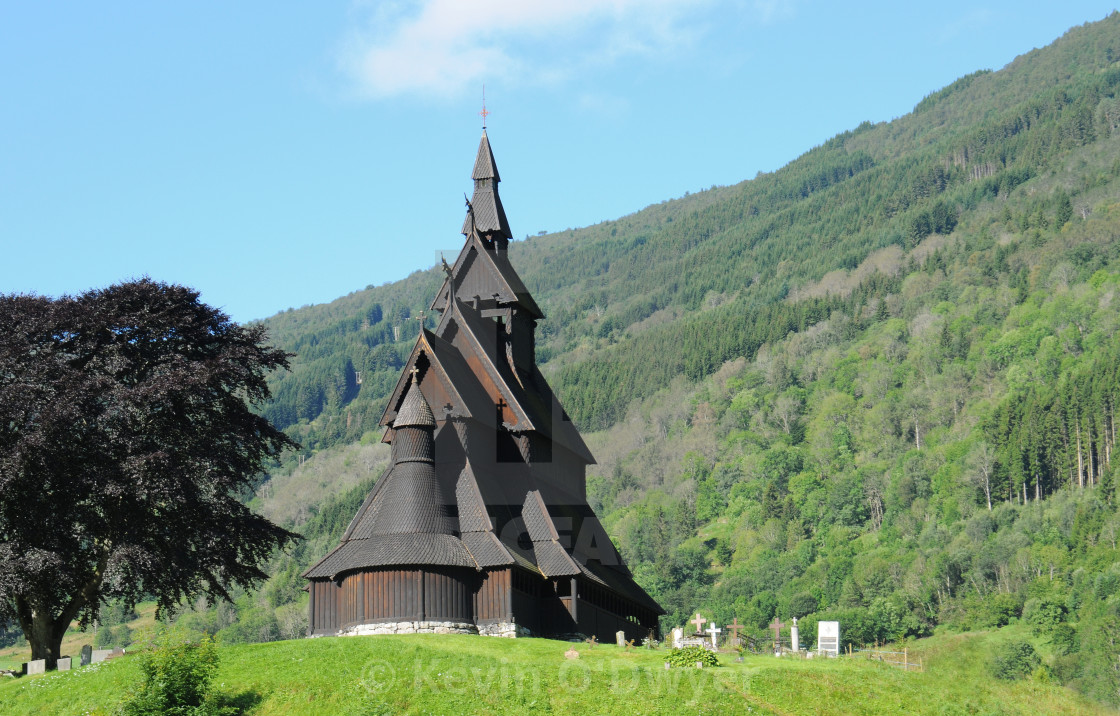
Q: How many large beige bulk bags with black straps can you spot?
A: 0